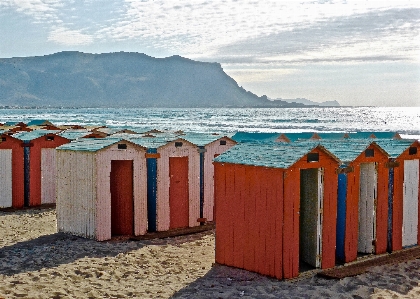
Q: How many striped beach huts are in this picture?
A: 0